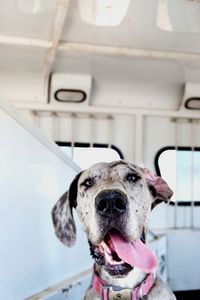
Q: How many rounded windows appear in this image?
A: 2